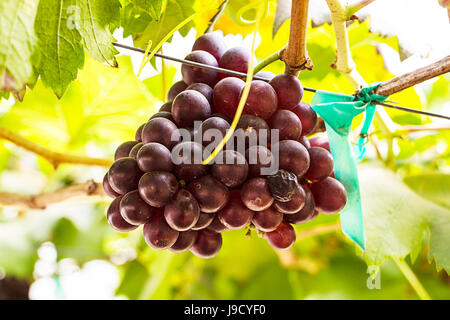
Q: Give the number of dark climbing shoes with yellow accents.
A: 0